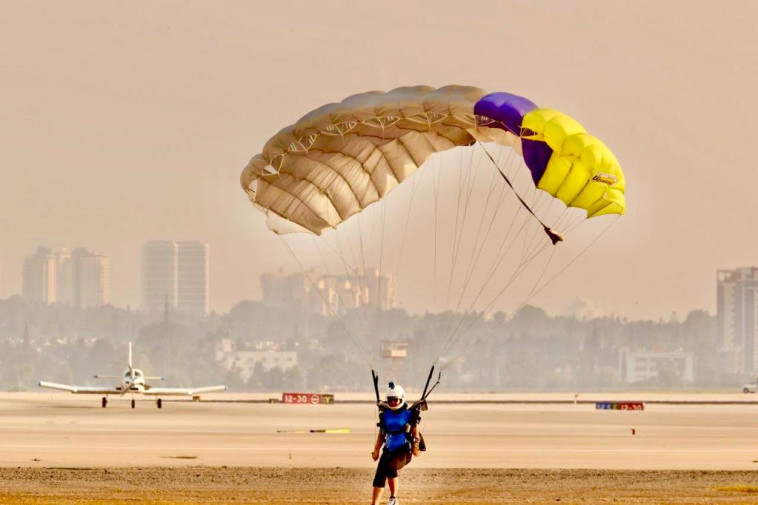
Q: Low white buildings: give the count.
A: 2